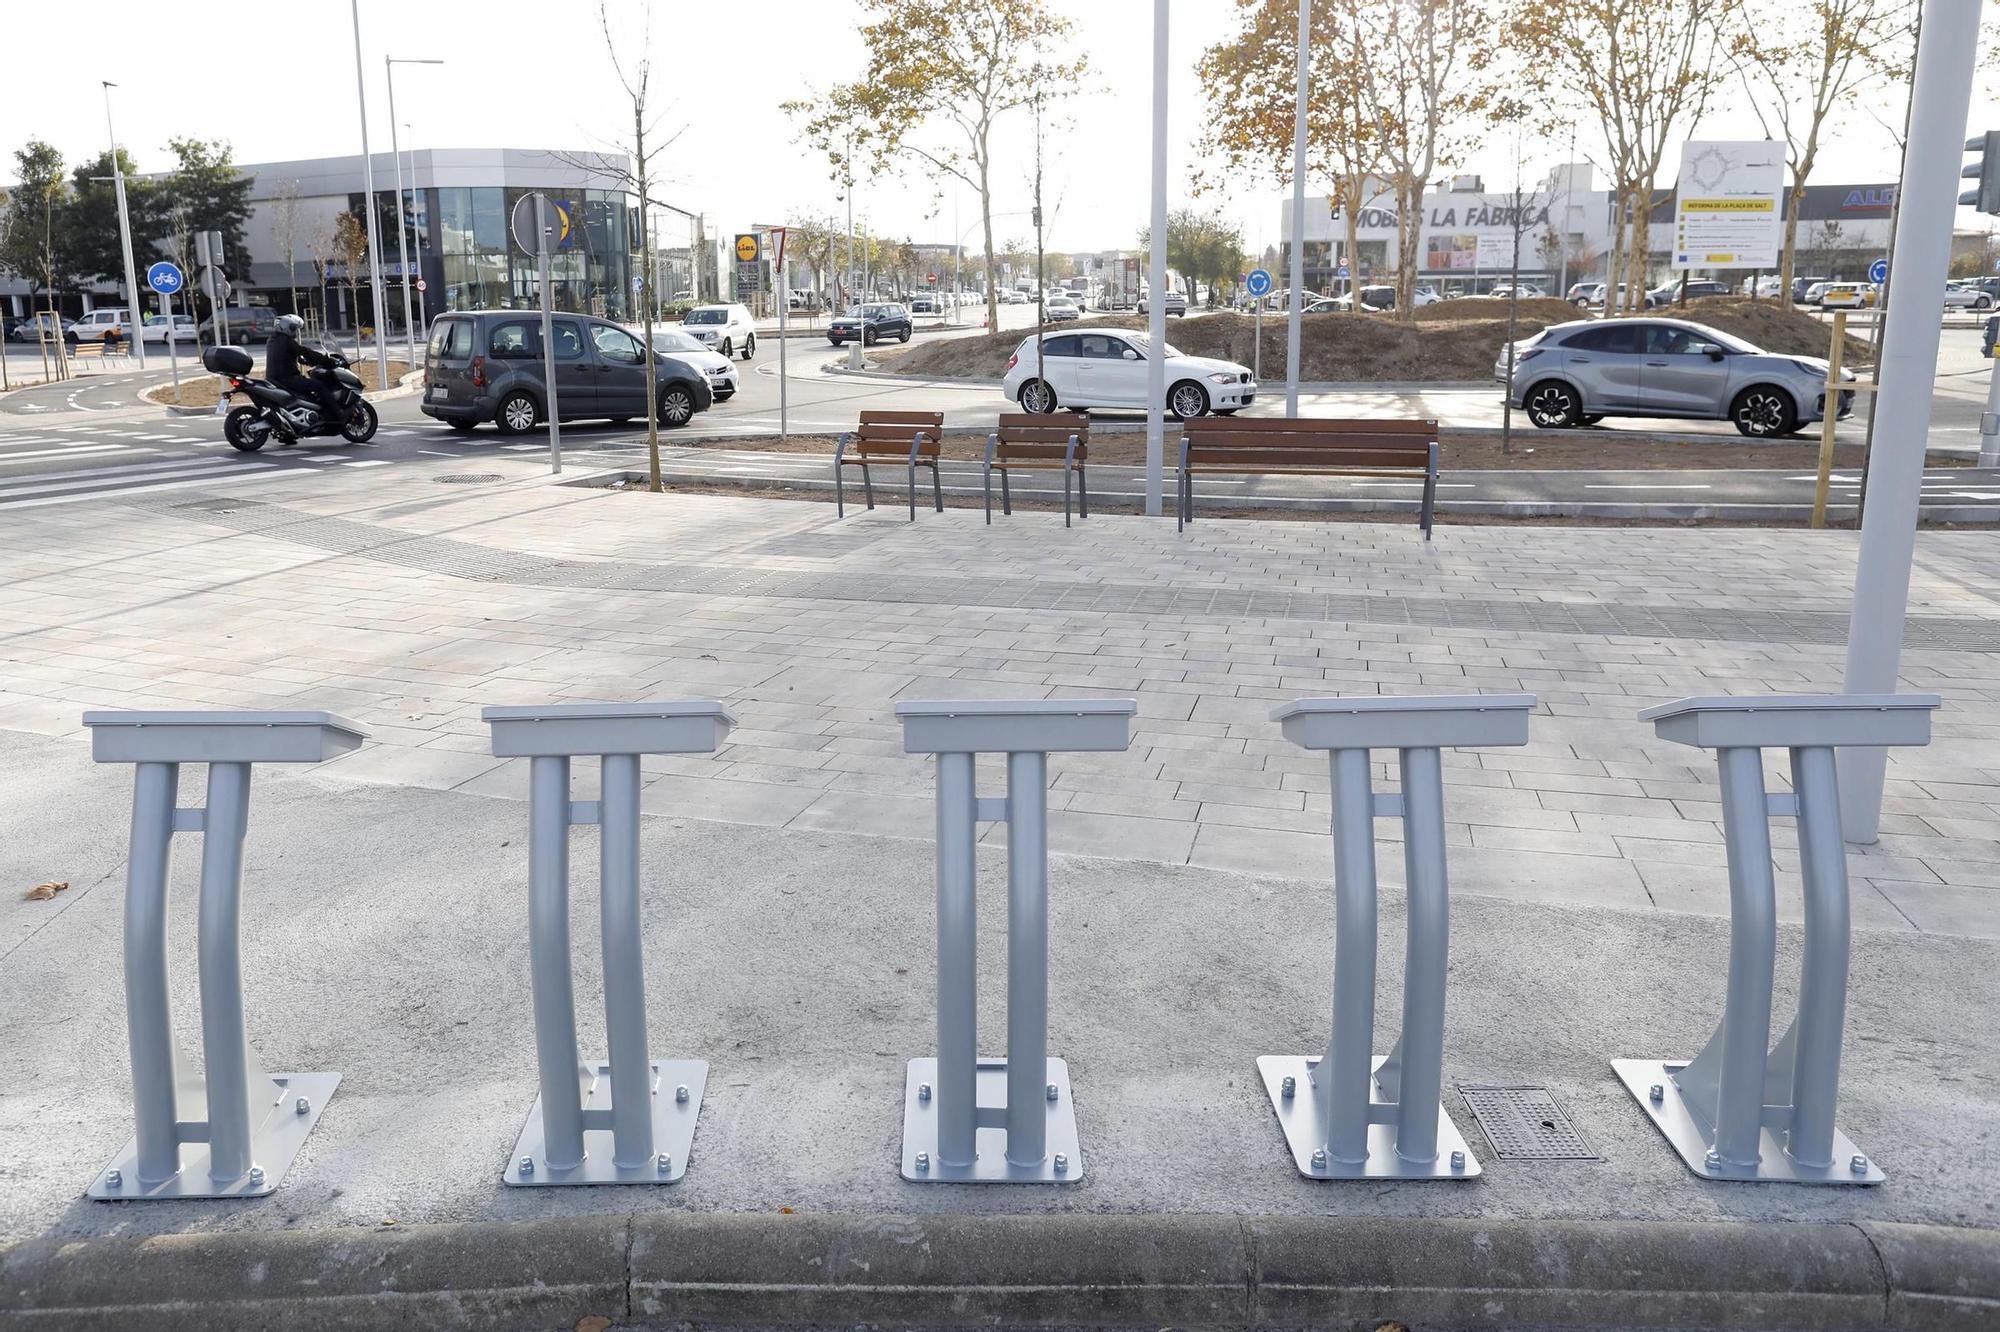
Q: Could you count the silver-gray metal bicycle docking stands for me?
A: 5